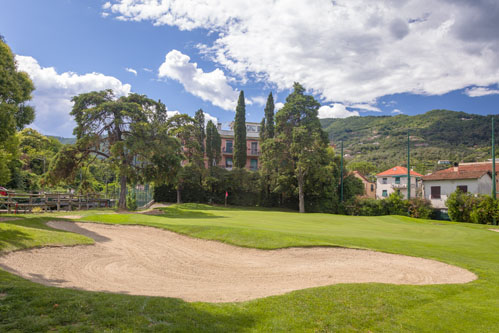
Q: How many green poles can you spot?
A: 3